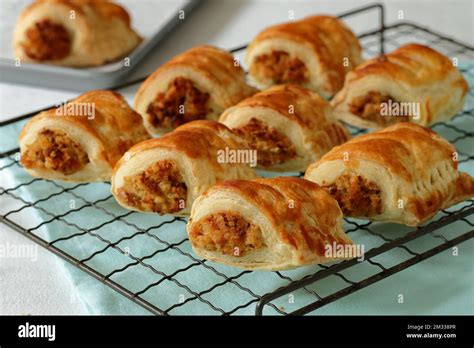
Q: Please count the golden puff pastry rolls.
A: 9